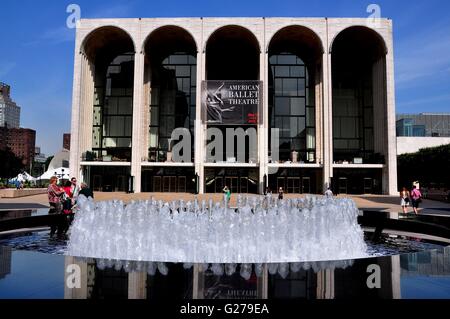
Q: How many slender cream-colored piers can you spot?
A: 6